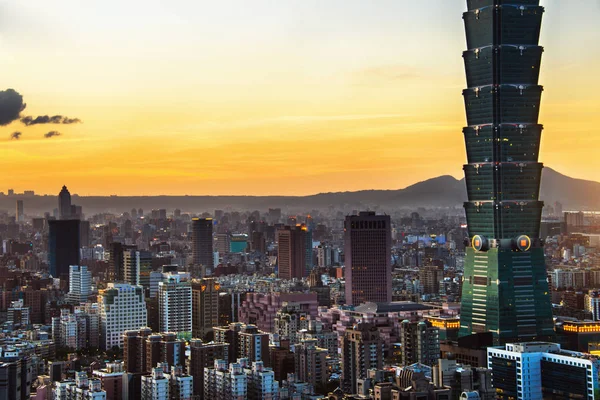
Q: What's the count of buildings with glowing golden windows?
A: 2